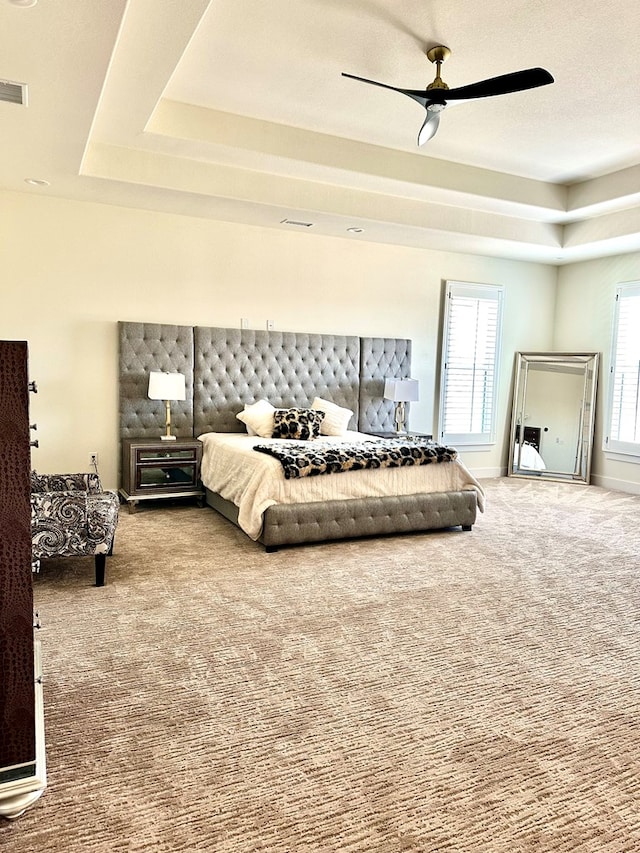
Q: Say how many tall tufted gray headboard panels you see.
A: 3